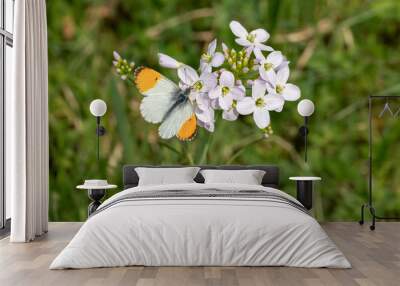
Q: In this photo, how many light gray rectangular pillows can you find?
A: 2